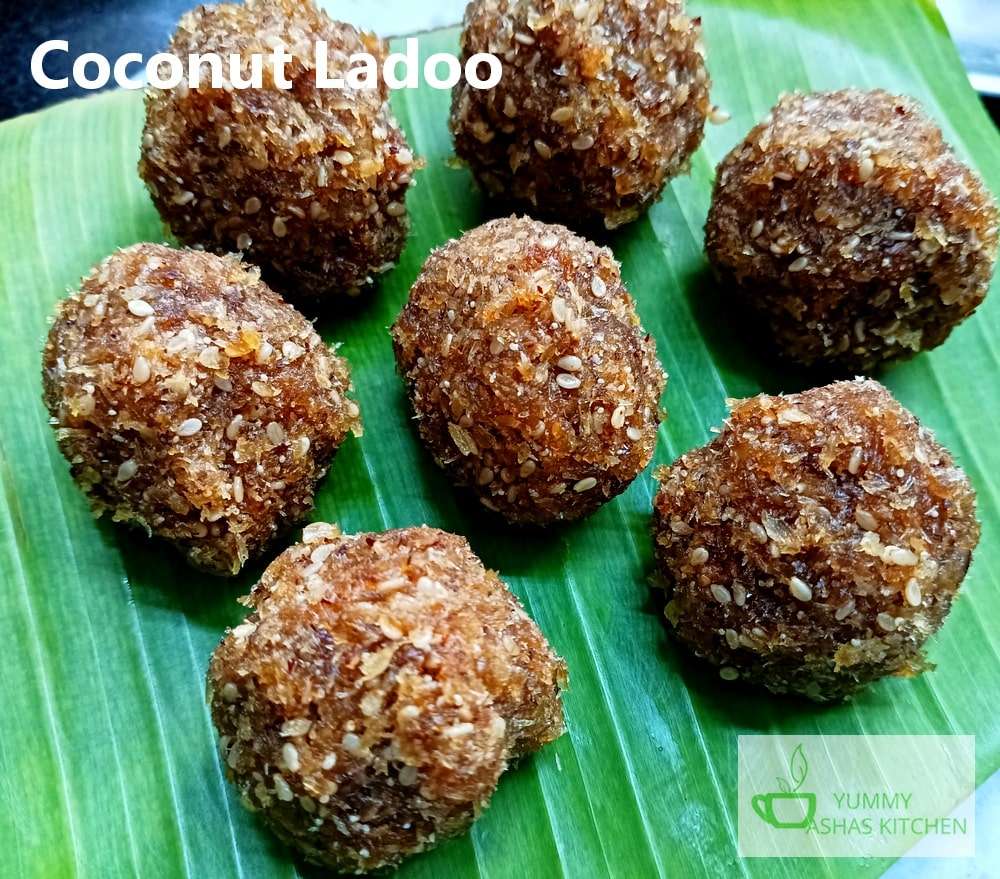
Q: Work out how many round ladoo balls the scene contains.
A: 7